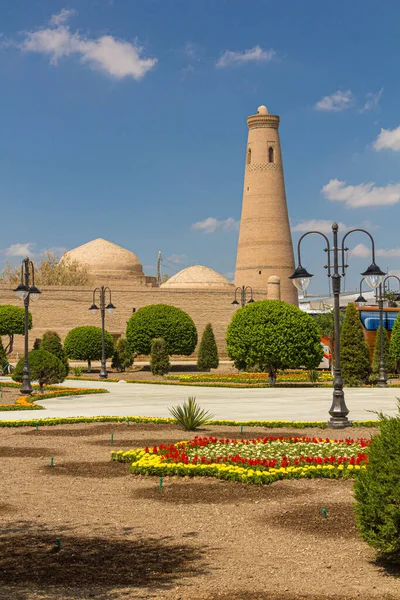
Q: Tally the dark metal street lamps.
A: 5